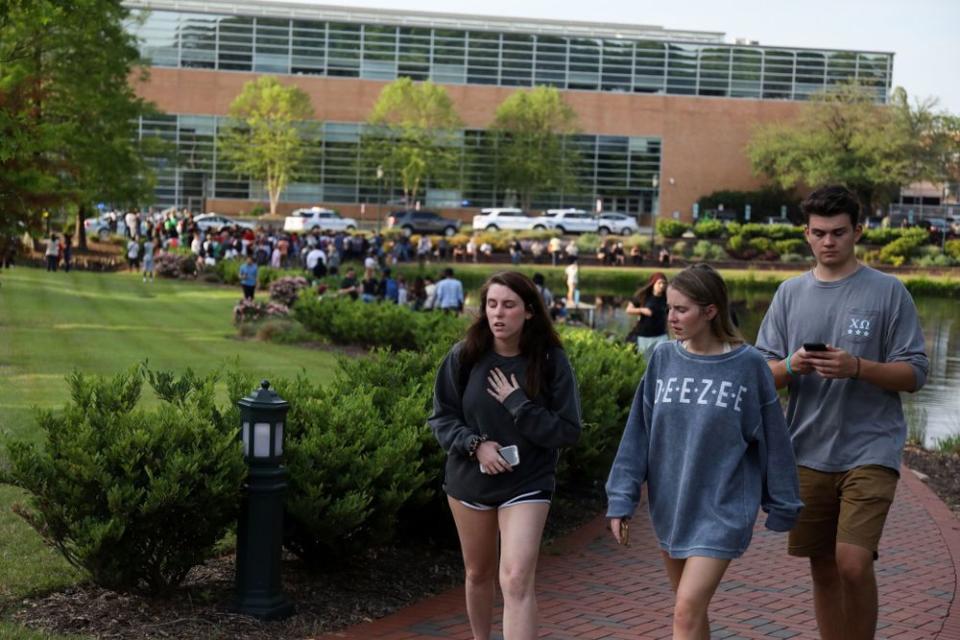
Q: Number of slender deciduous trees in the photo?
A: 3